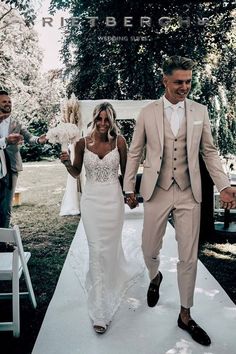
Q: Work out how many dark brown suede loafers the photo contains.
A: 2